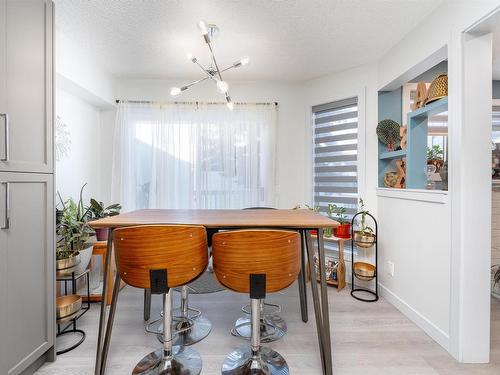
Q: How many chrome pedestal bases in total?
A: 4